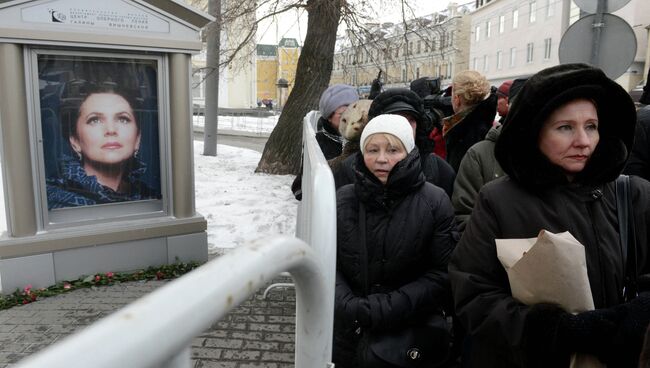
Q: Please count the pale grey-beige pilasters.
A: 2